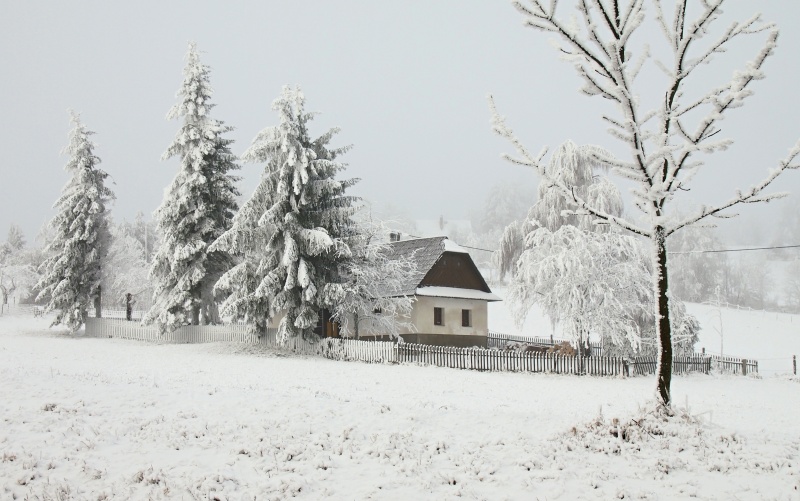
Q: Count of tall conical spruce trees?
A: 3